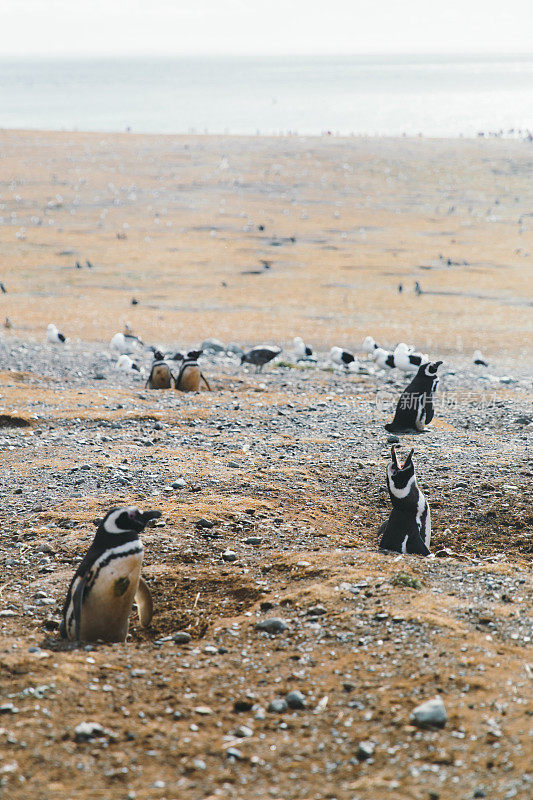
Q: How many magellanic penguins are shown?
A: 5